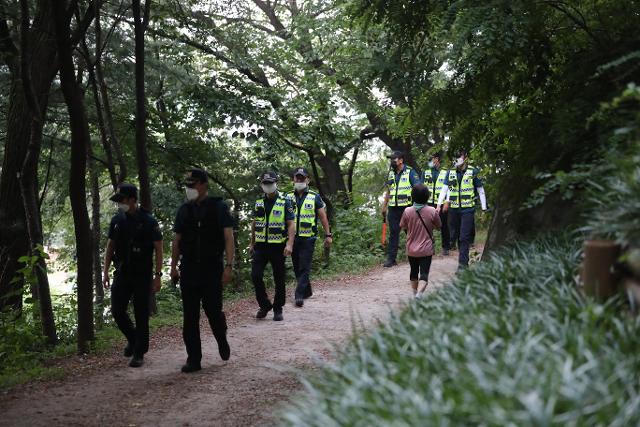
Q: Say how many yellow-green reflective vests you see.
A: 5